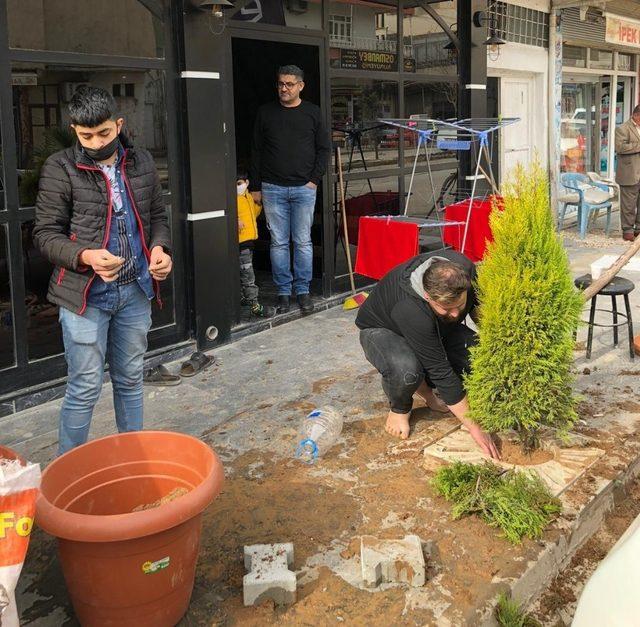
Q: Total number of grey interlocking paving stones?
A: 2